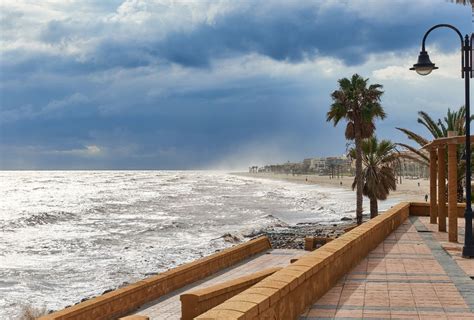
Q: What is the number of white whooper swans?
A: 0